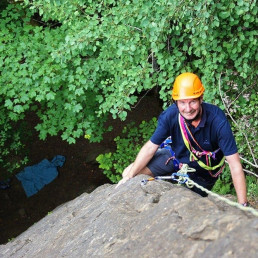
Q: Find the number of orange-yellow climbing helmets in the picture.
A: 1